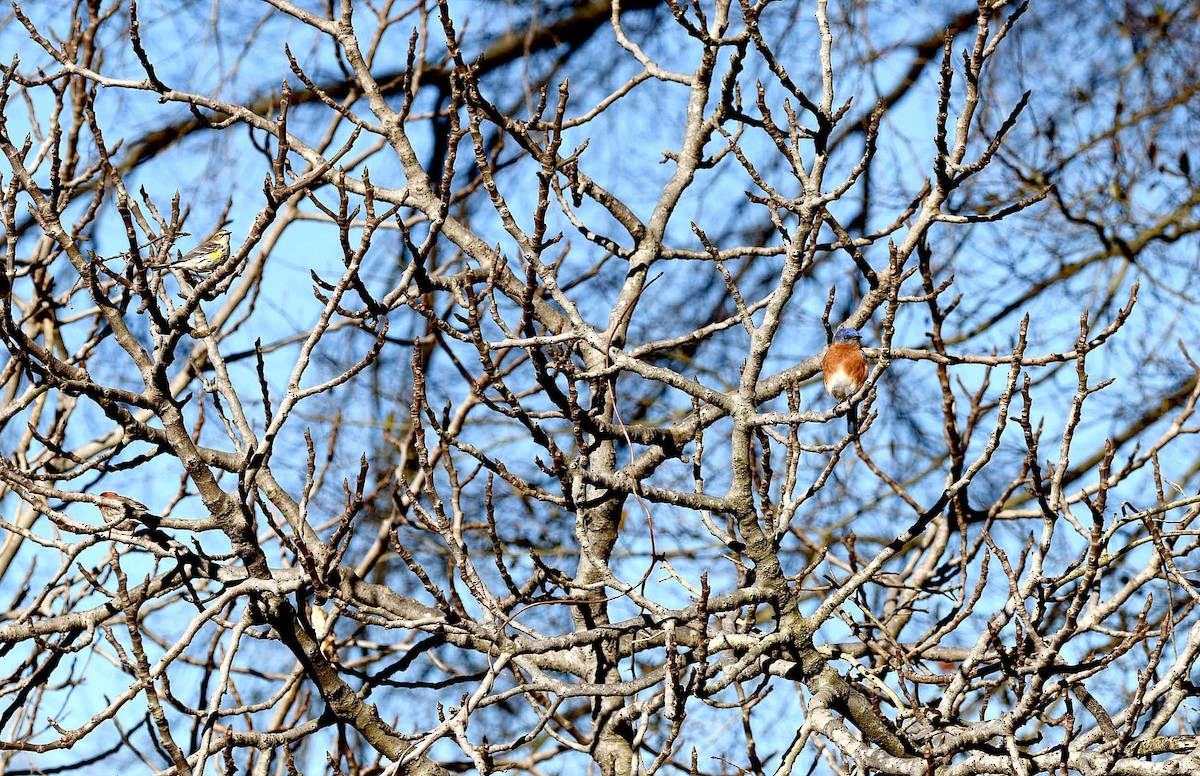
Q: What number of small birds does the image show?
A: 3